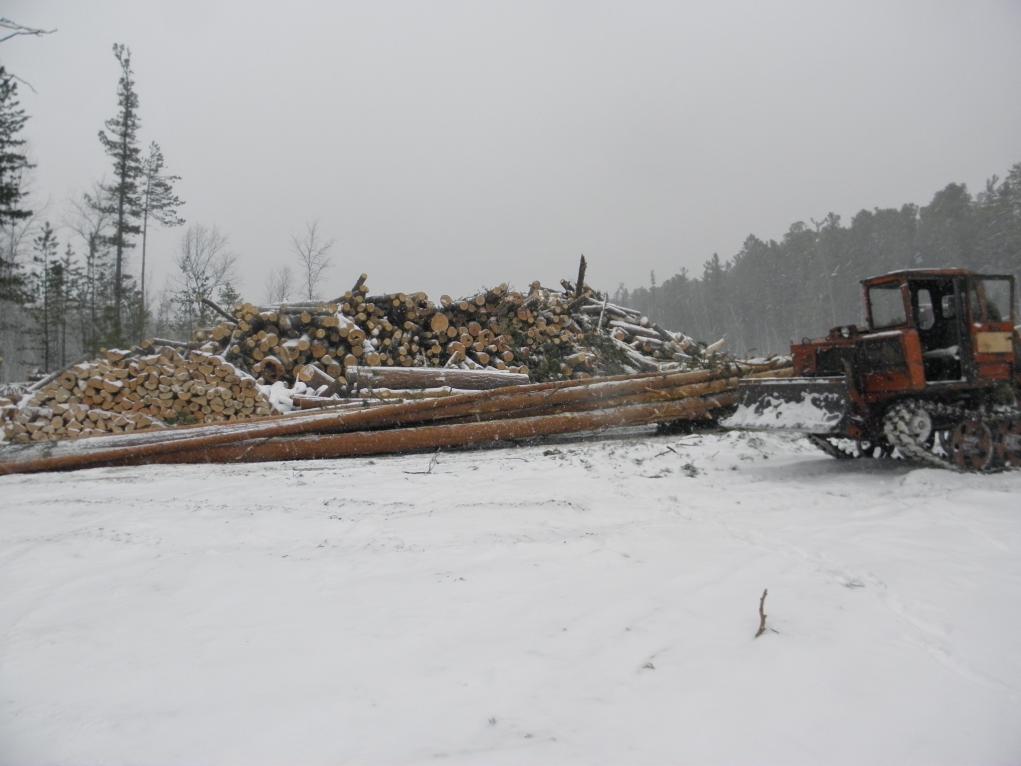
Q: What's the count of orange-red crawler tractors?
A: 1